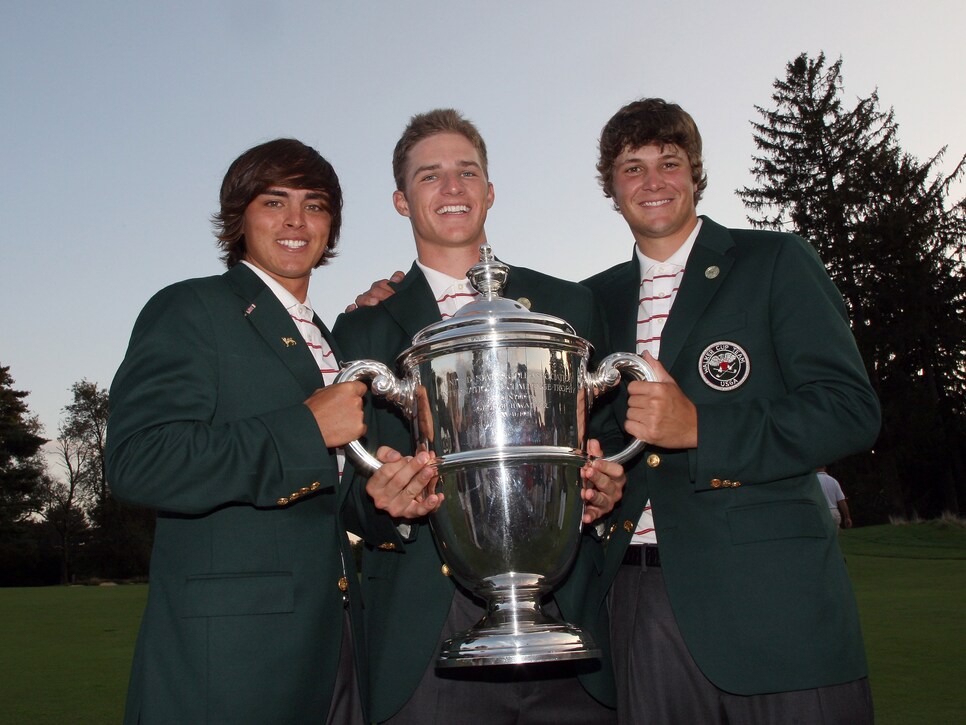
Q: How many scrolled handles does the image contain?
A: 2